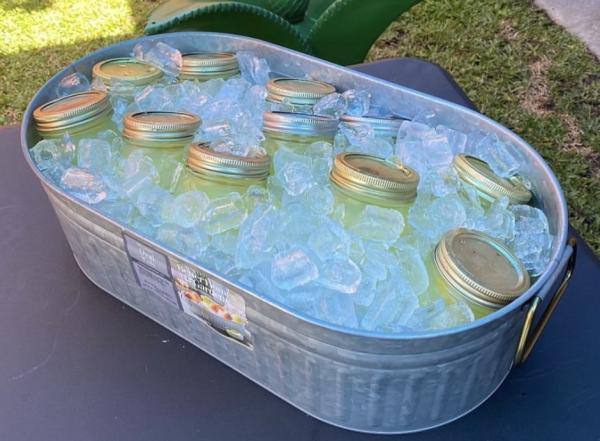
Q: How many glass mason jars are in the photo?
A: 11